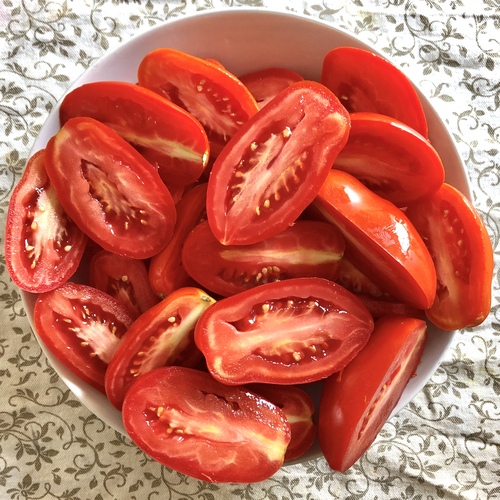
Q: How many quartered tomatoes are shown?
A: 0